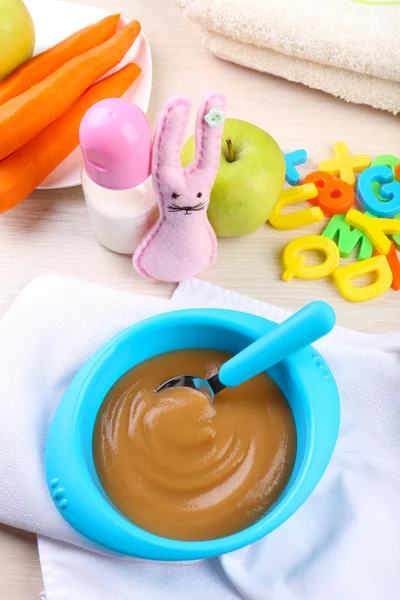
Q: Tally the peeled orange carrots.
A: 3